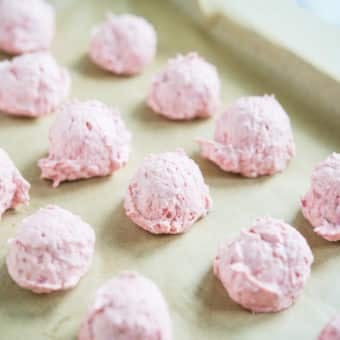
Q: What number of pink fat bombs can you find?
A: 13